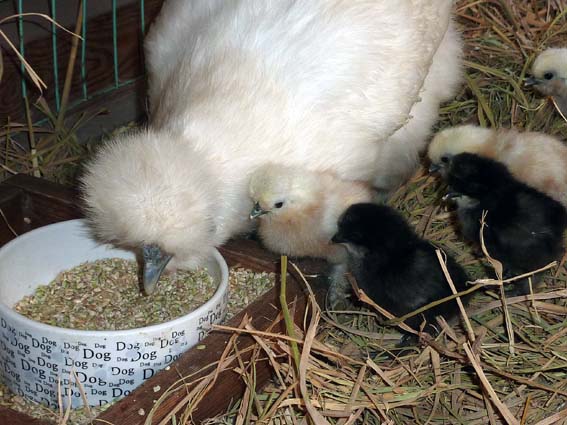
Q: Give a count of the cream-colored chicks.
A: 3